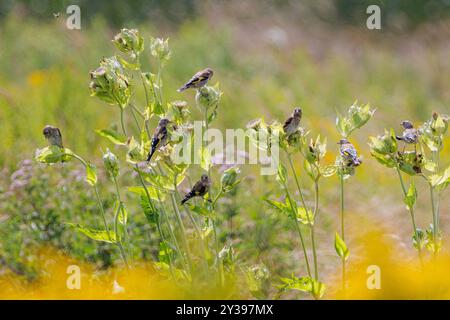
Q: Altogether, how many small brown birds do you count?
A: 7